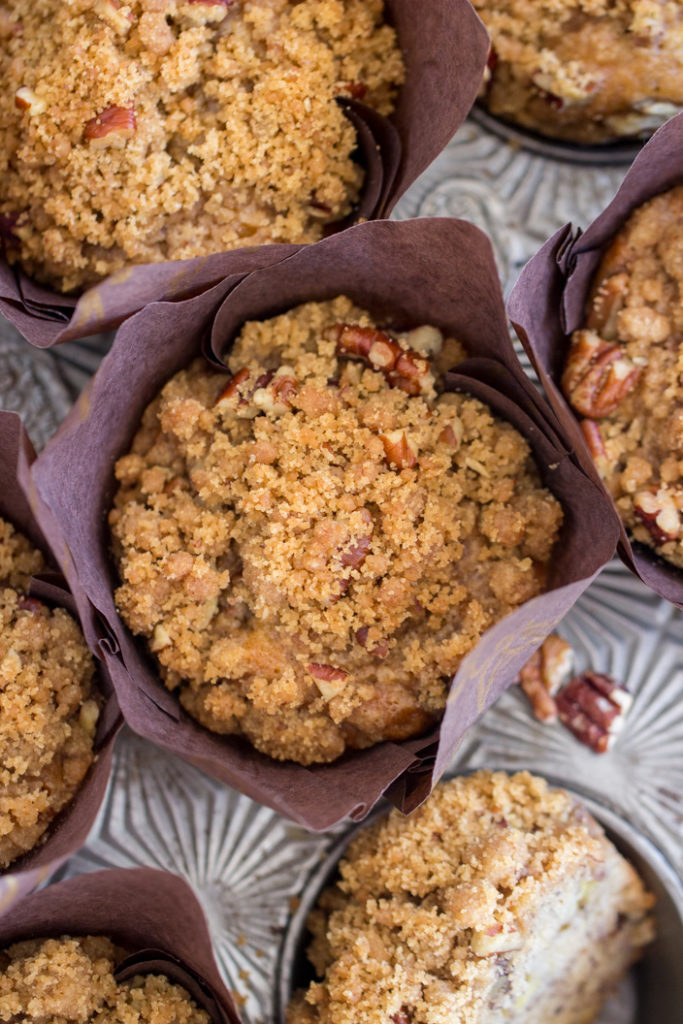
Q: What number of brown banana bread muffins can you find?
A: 7